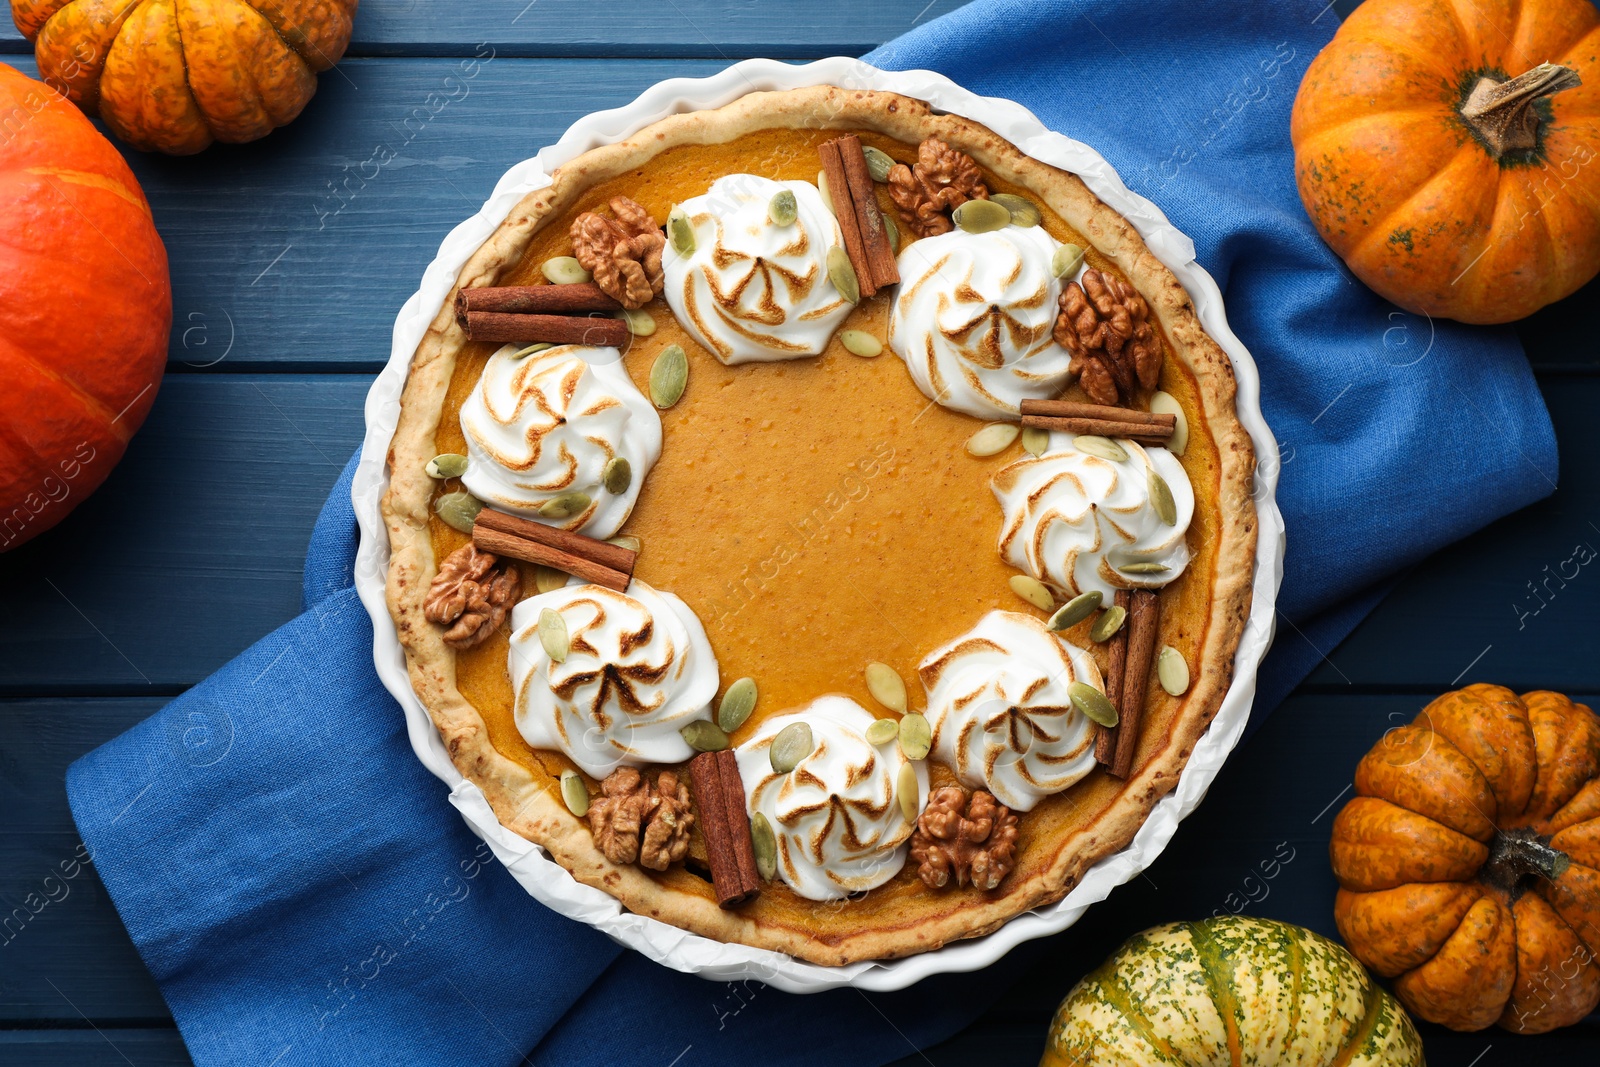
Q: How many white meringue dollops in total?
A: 7